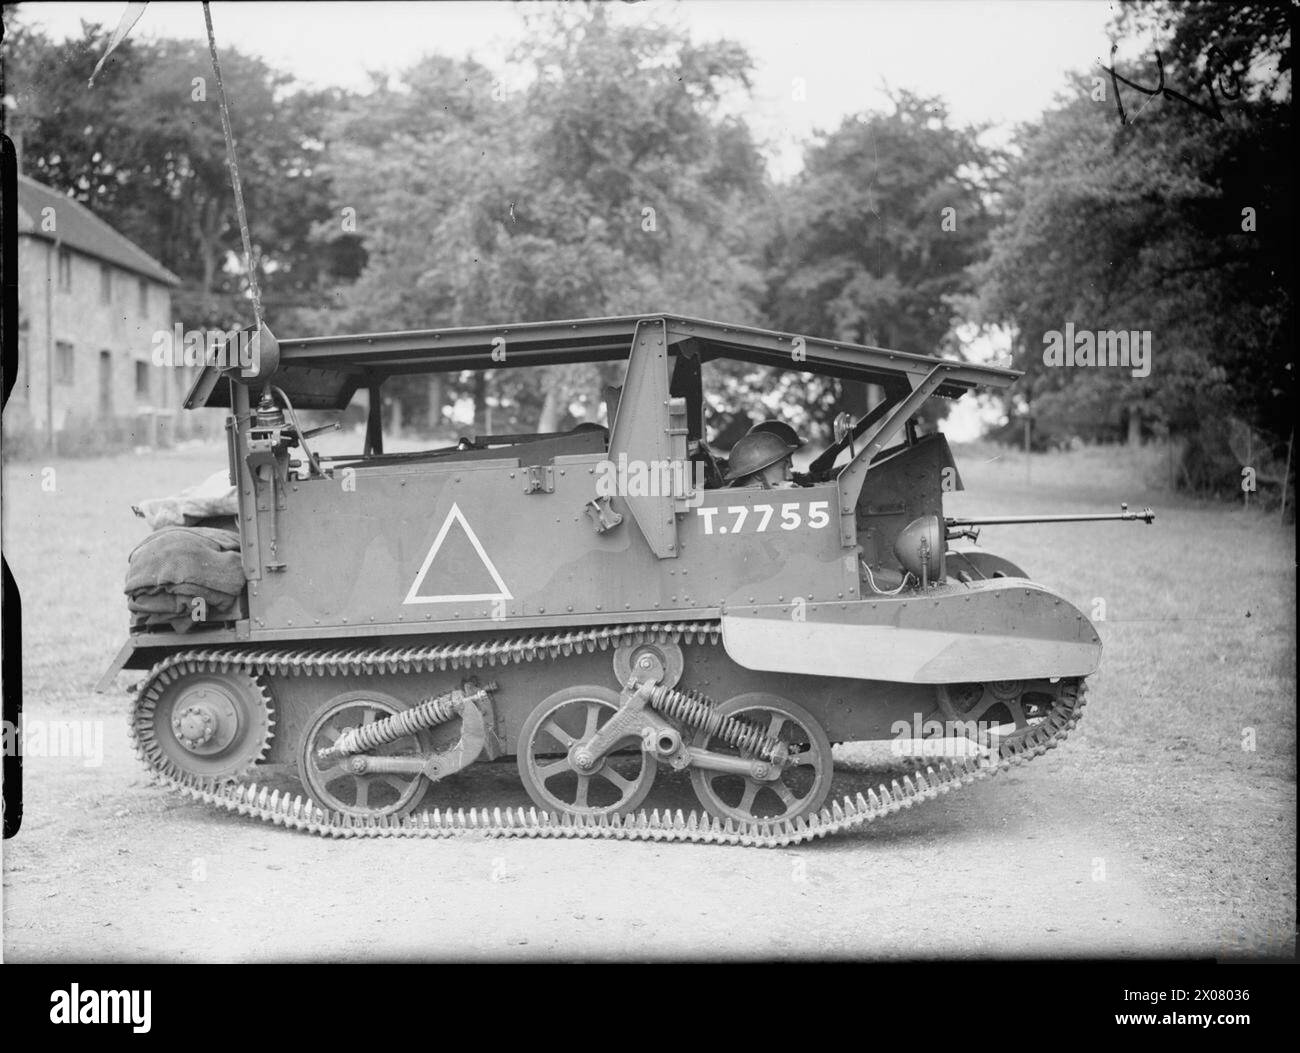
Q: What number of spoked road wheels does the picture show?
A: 3